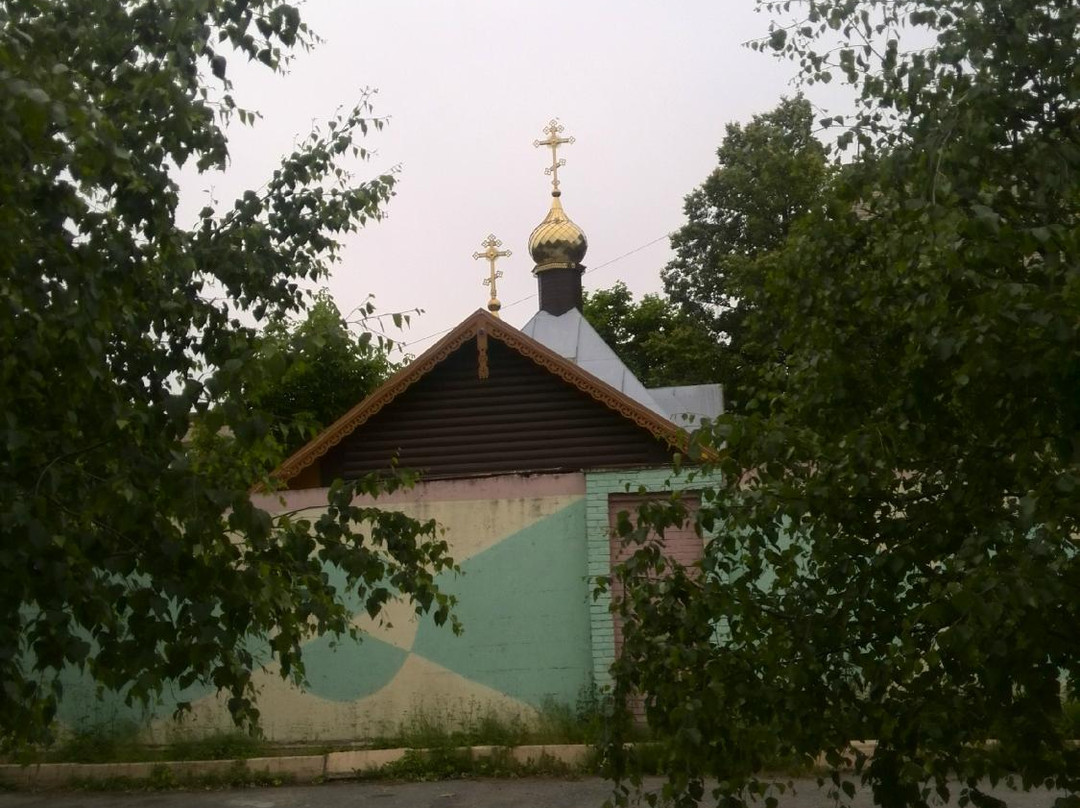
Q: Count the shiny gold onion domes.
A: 1